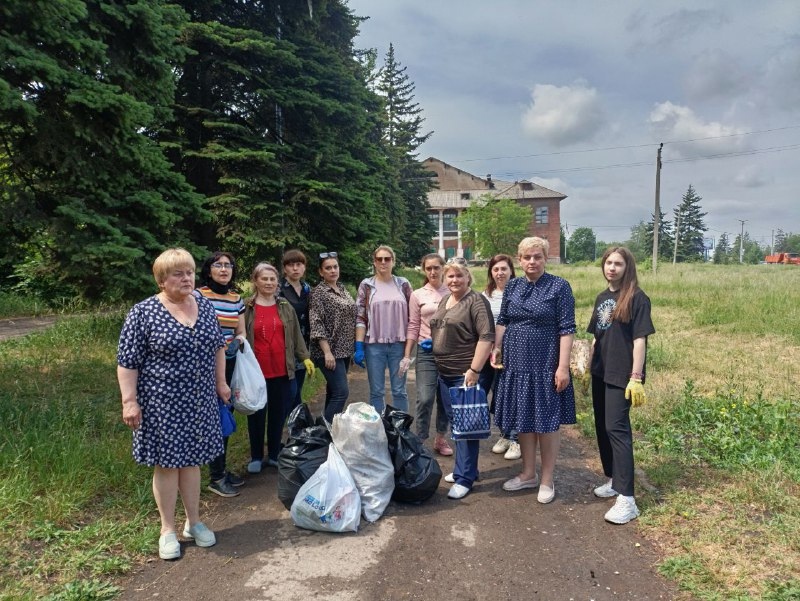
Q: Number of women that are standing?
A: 11